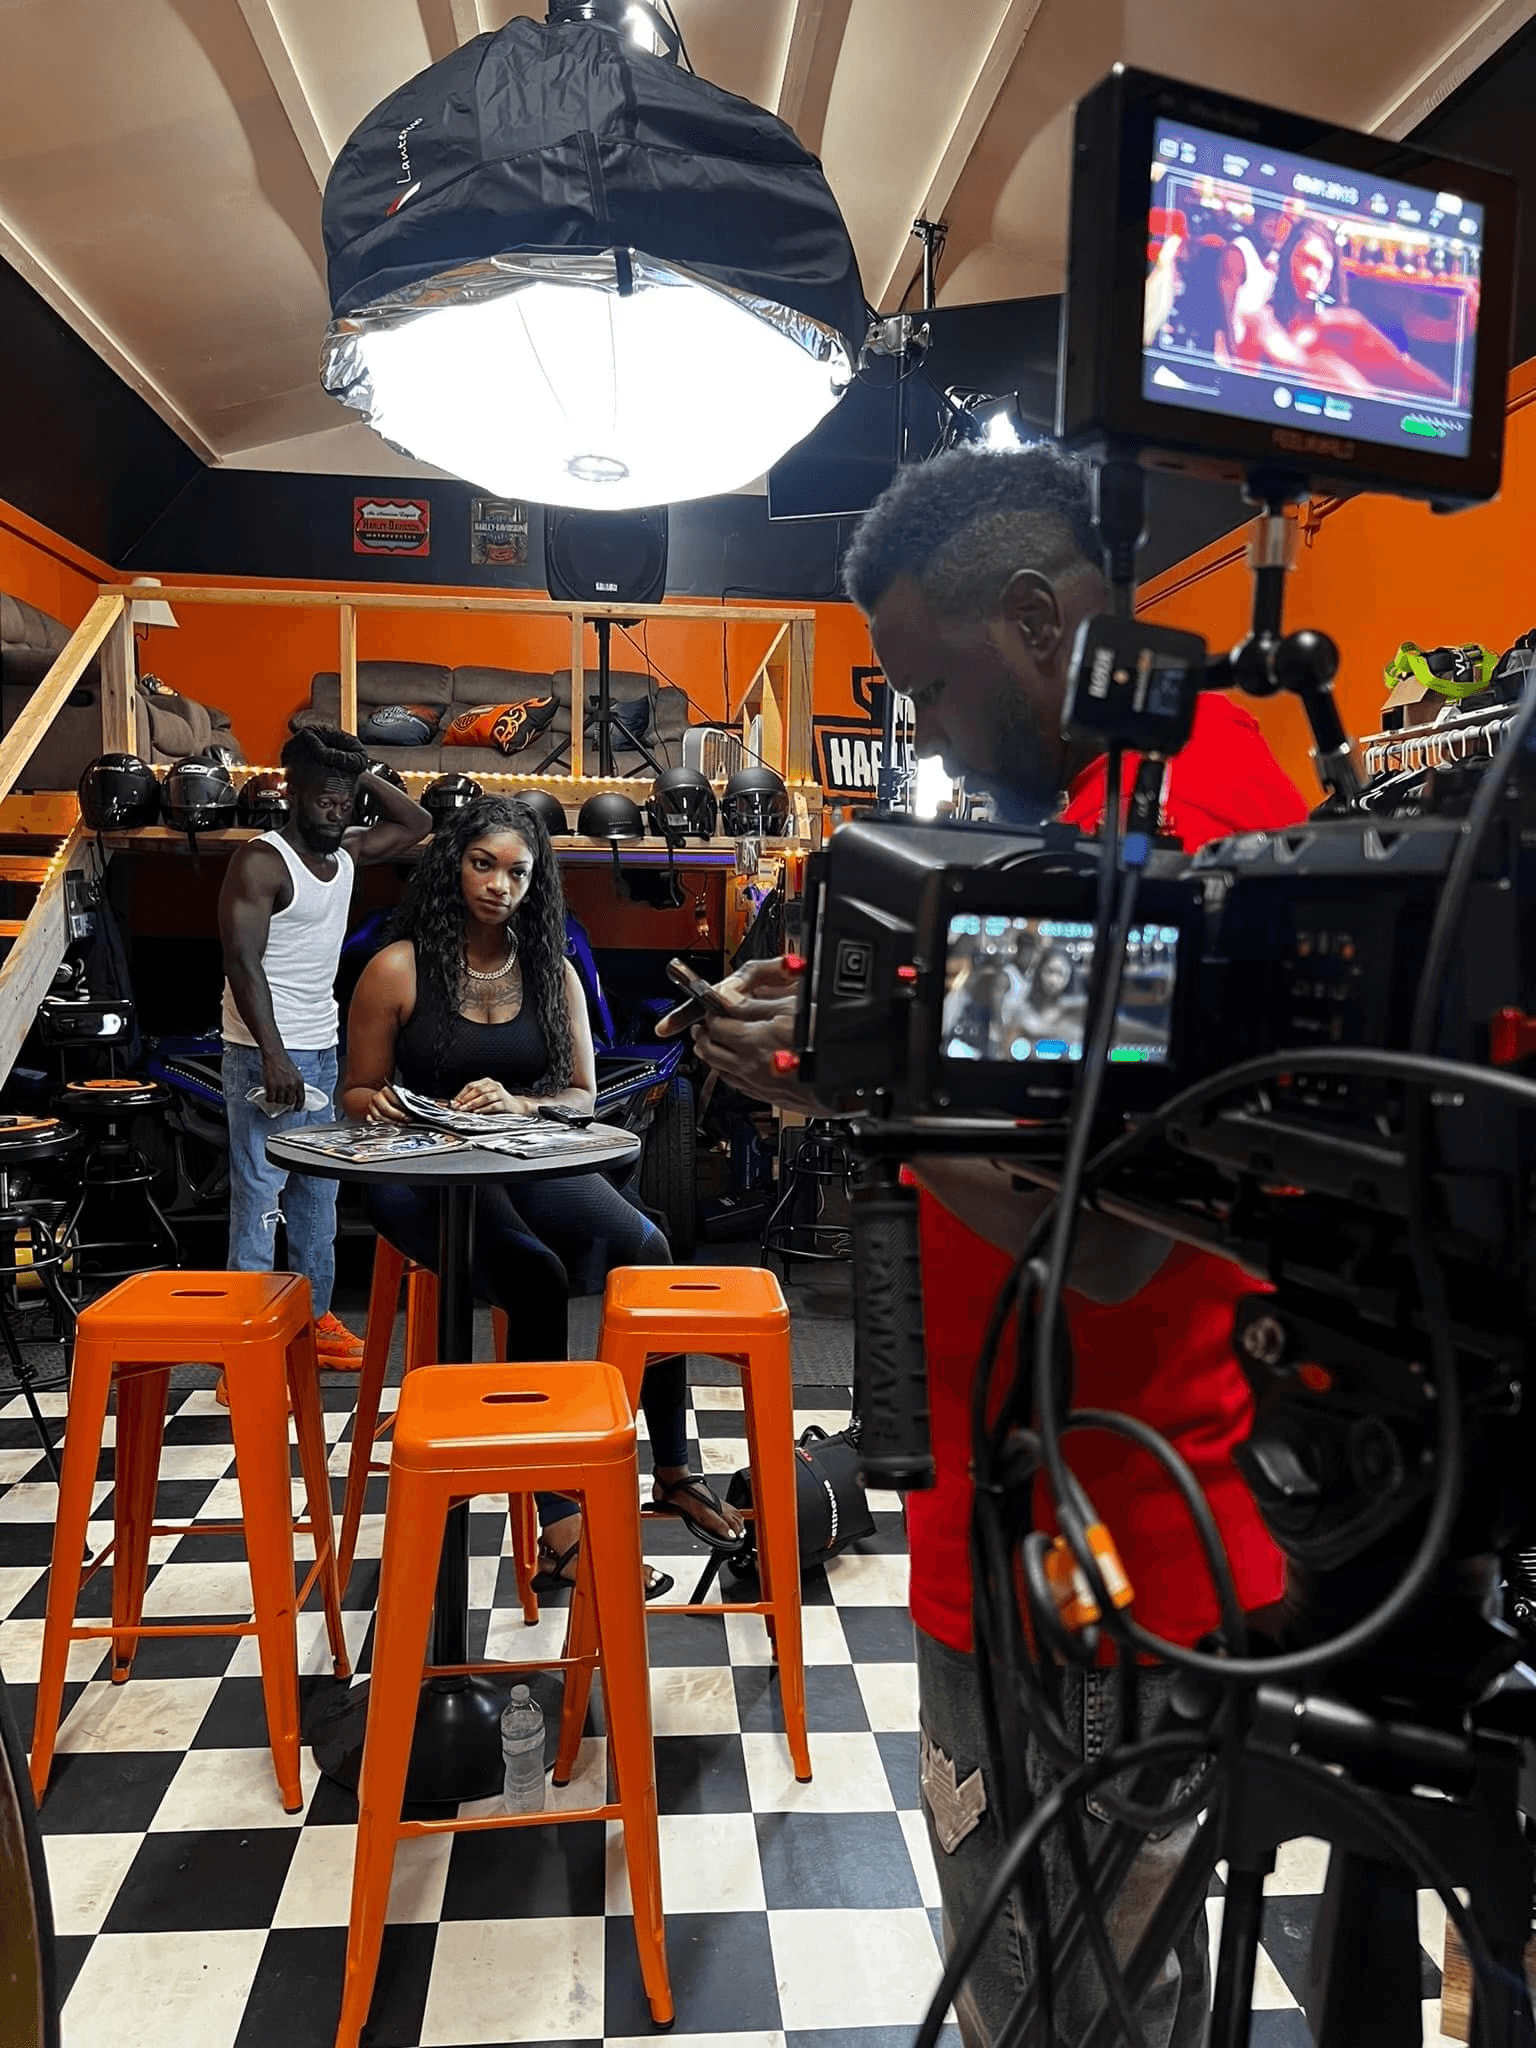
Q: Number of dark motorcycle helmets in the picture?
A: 9